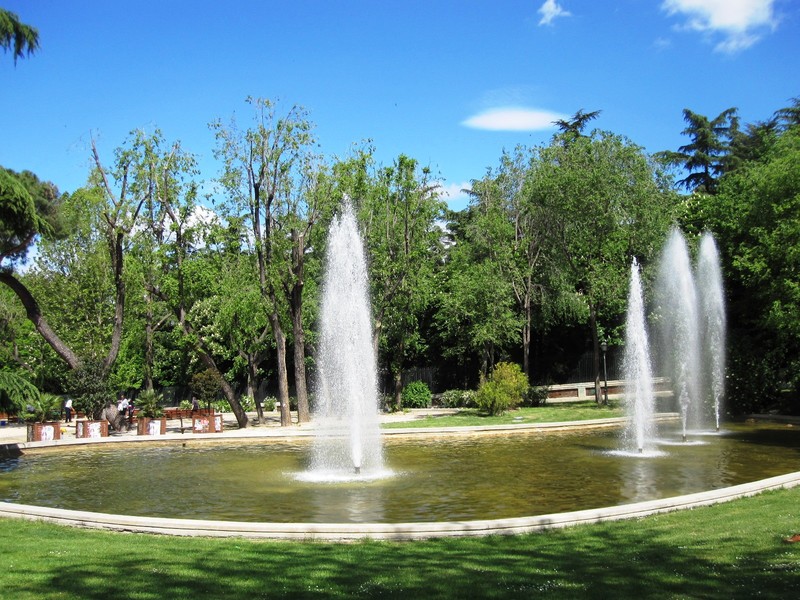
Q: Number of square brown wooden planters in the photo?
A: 4